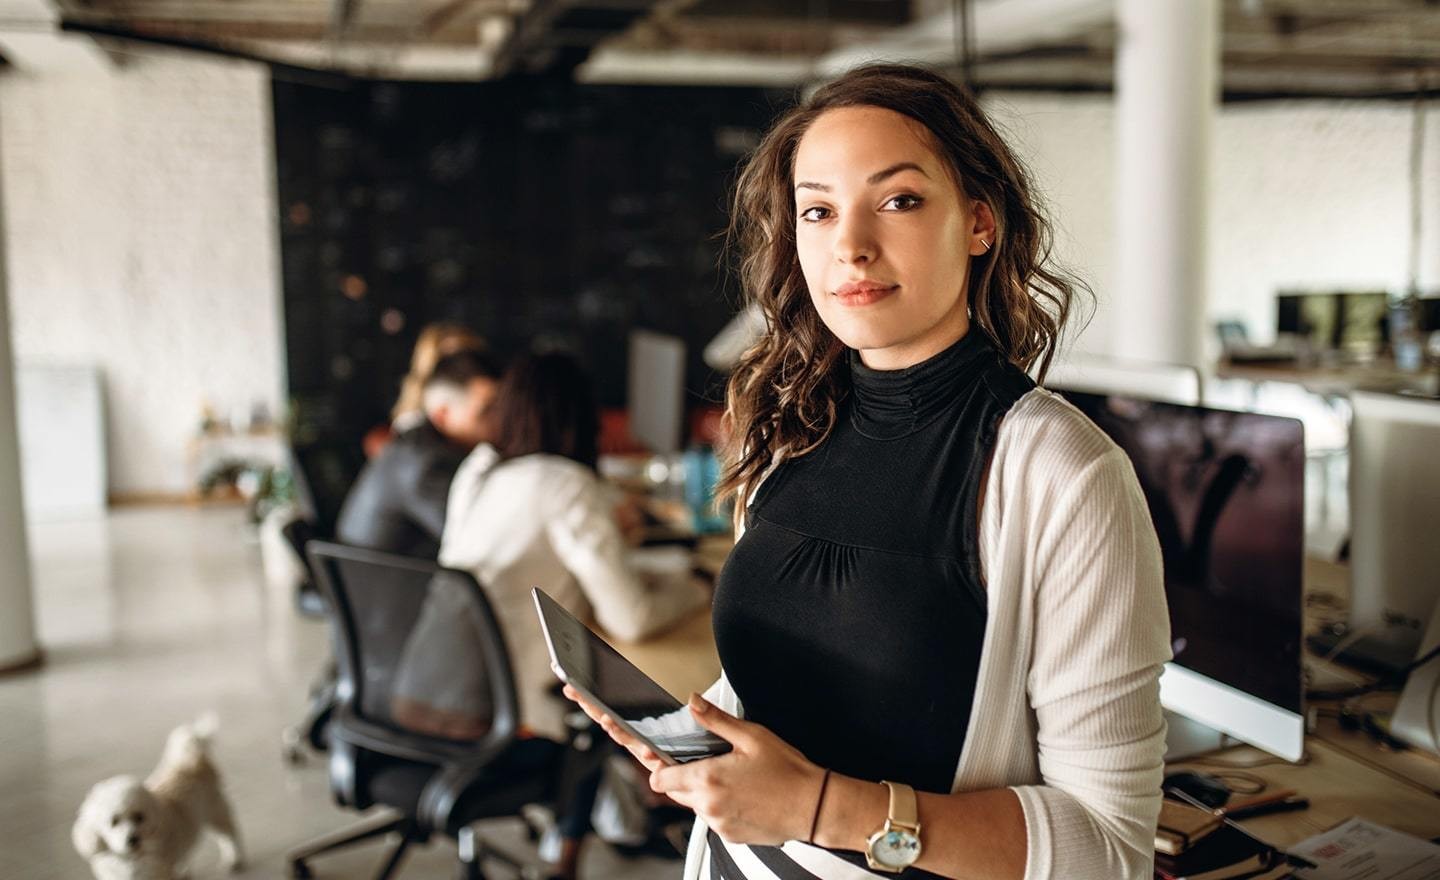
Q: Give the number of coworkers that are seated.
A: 3